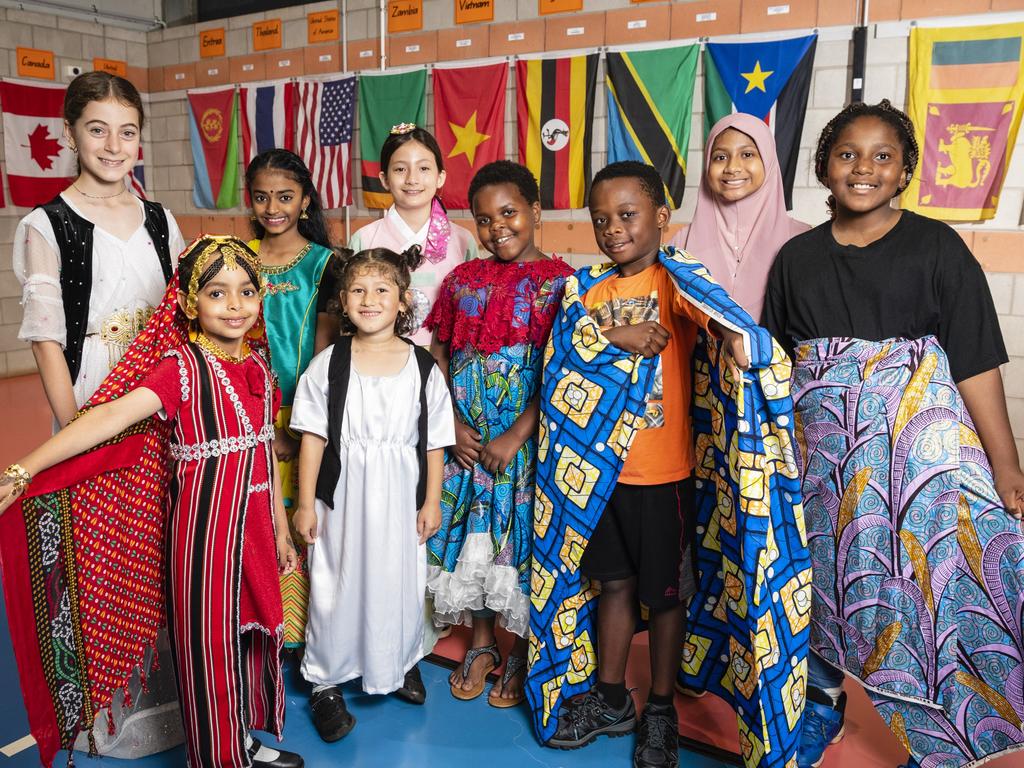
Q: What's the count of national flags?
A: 11